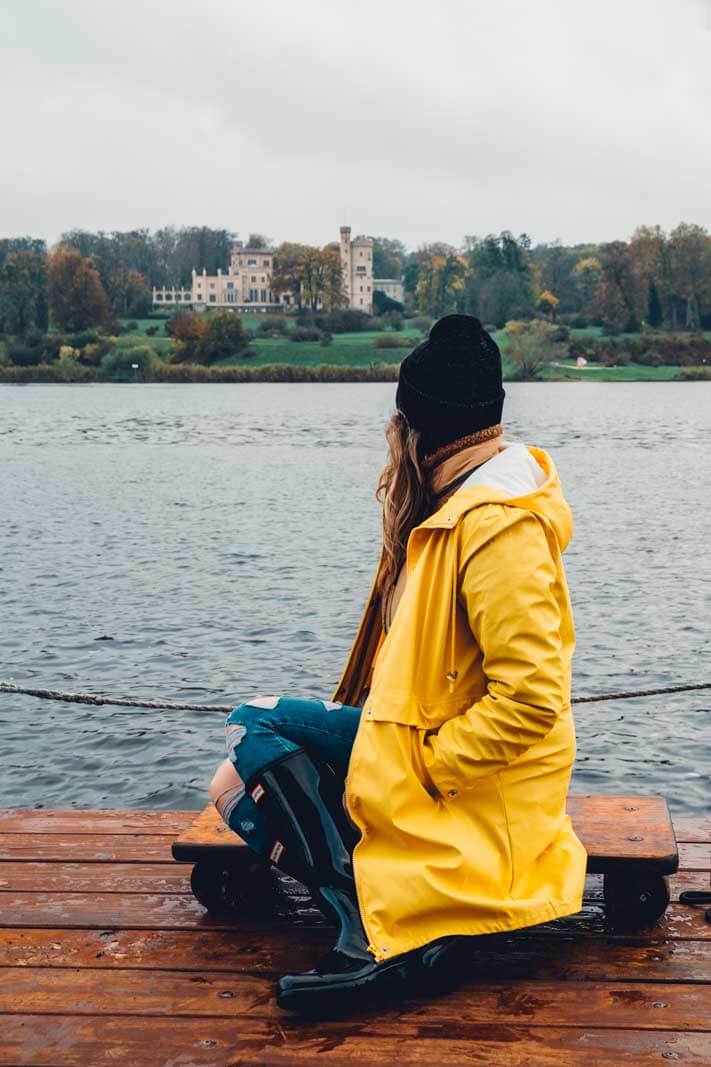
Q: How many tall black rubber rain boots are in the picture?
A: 2